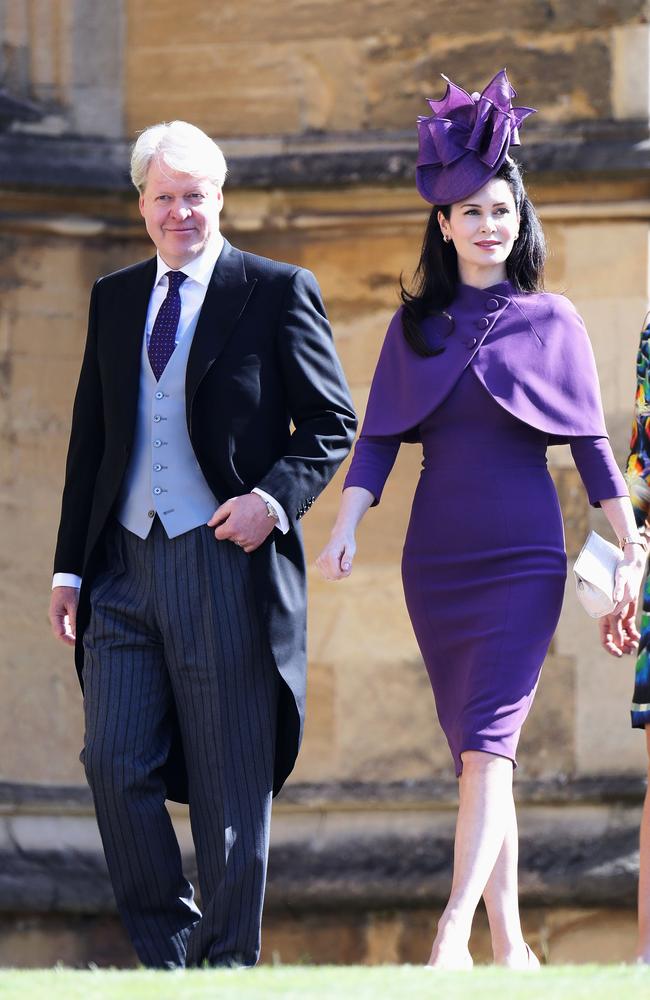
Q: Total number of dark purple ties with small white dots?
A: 1